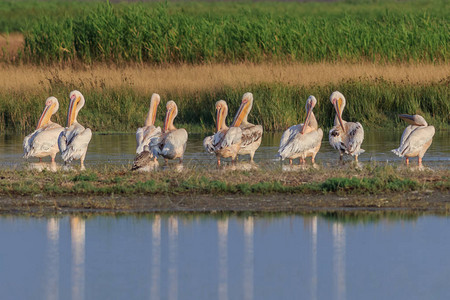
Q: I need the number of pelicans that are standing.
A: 9